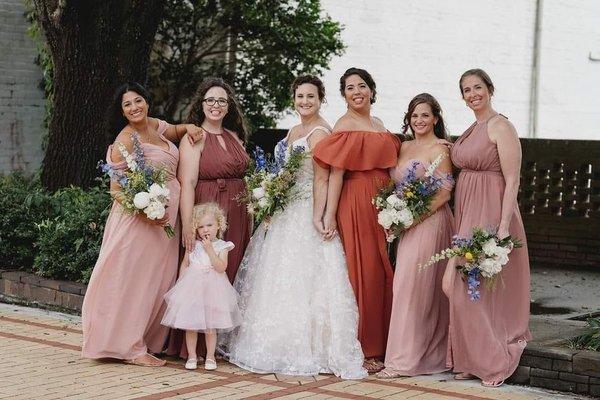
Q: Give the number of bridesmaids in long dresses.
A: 5